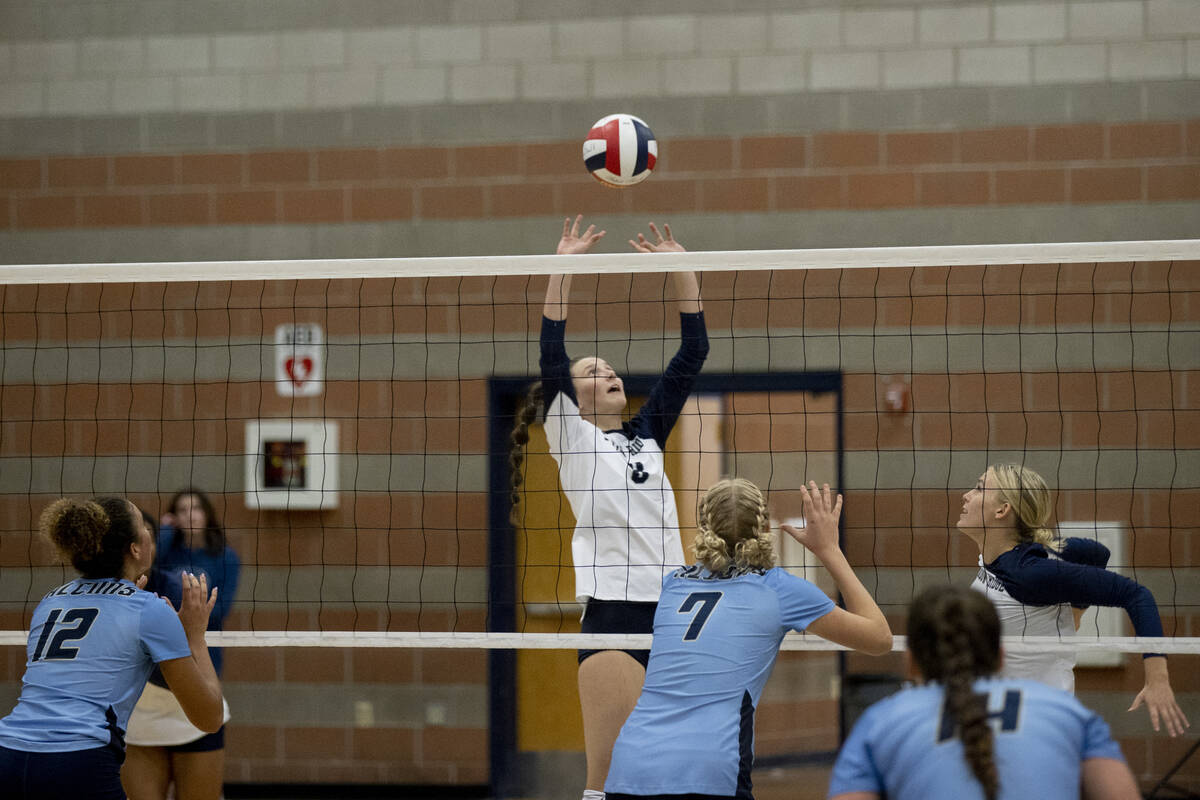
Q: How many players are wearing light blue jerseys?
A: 3